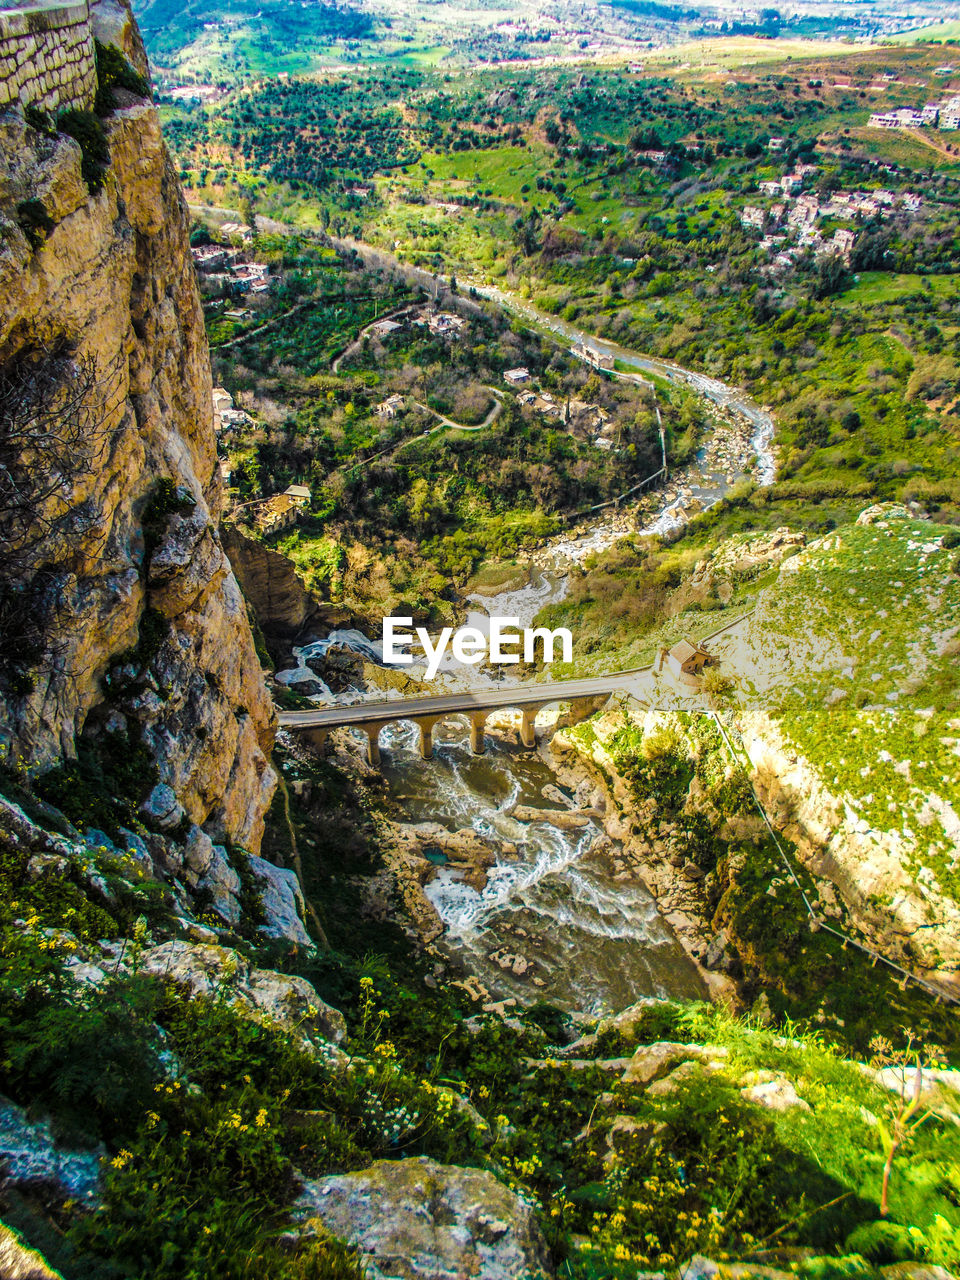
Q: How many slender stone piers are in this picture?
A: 4